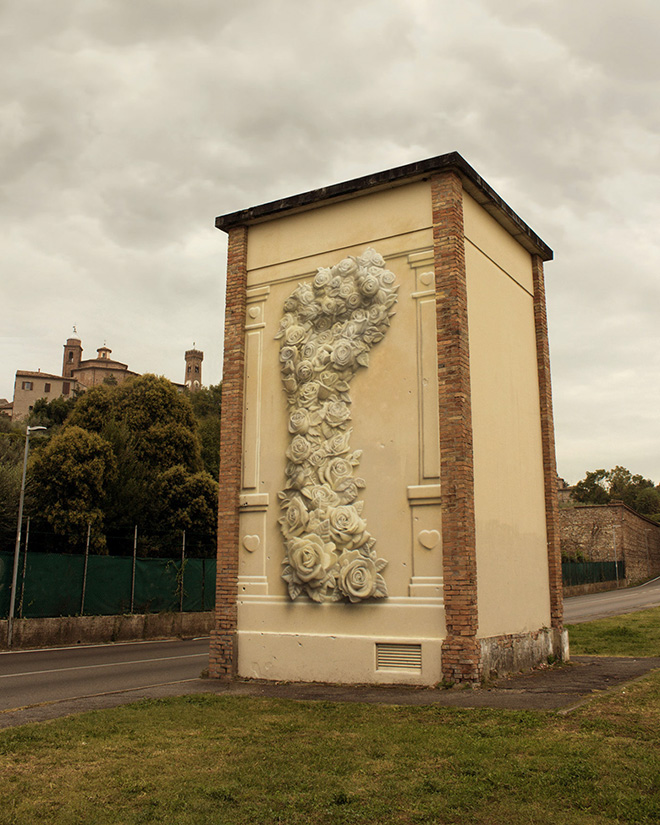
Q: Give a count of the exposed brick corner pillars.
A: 3